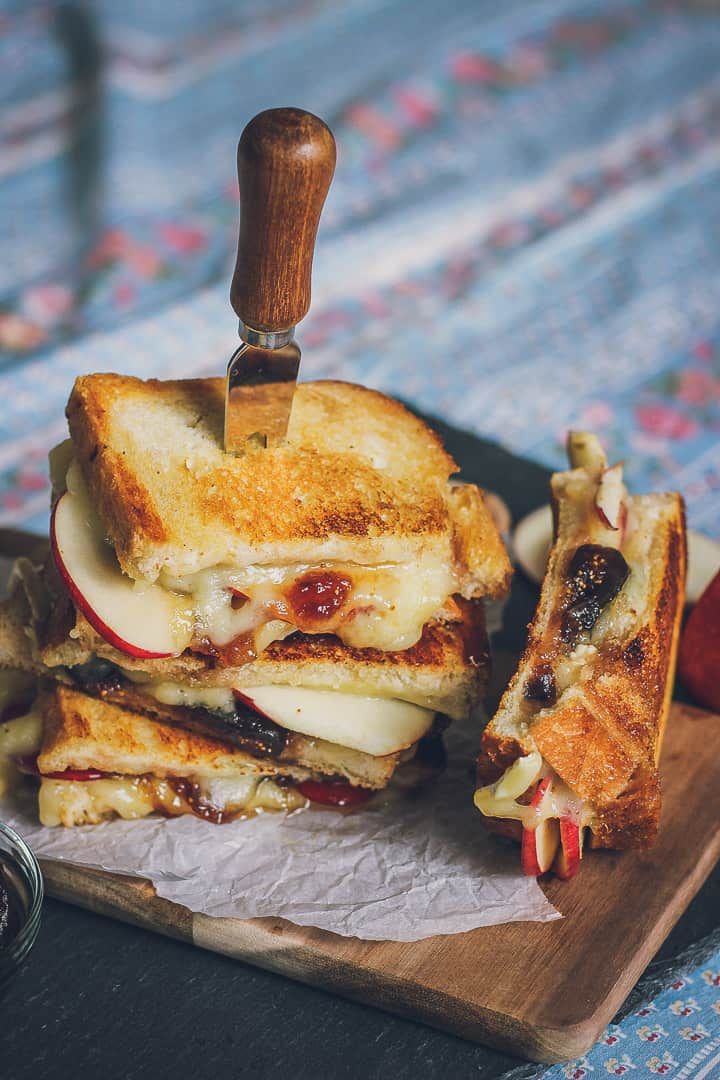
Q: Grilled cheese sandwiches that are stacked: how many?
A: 3